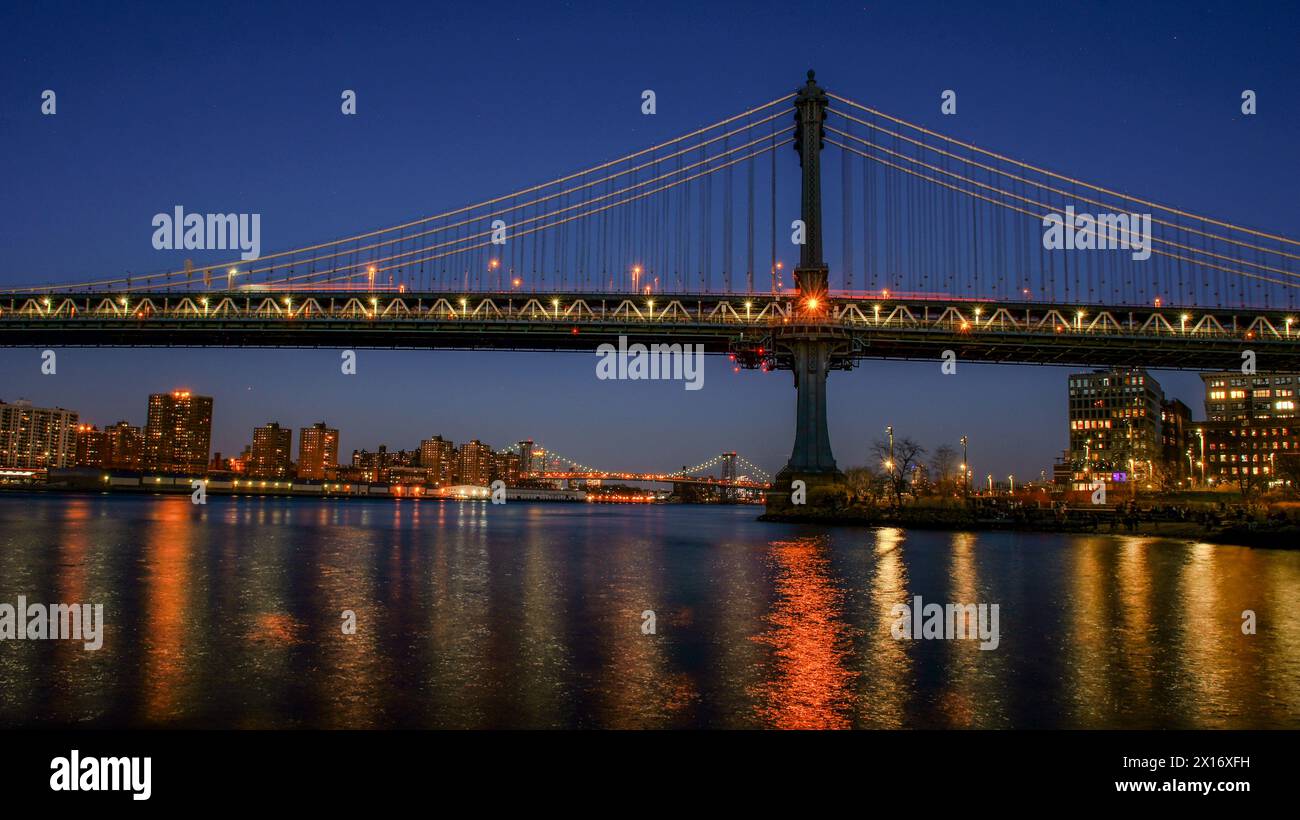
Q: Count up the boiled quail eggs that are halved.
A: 0